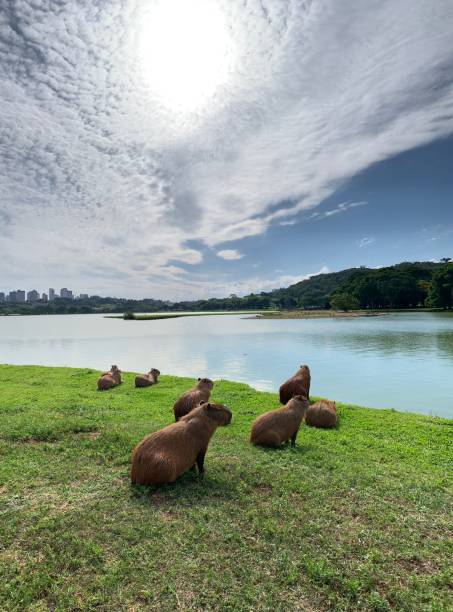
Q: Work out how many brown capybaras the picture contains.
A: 7